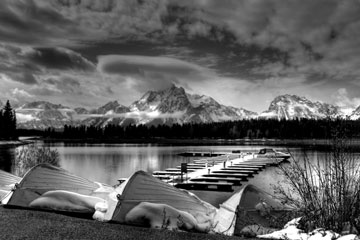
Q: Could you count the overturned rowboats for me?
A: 4